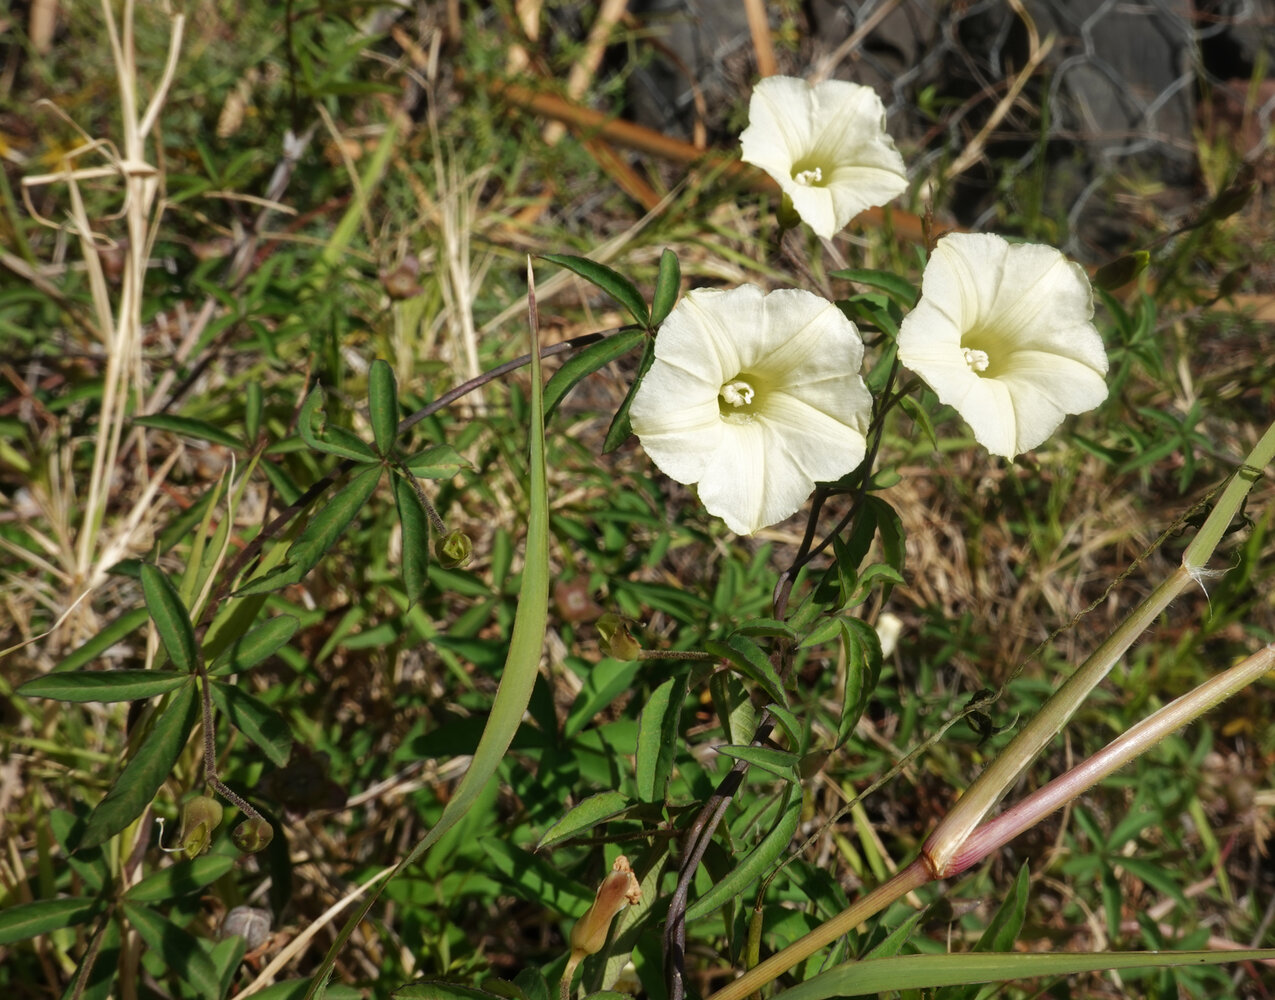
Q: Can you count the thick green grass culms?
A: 2